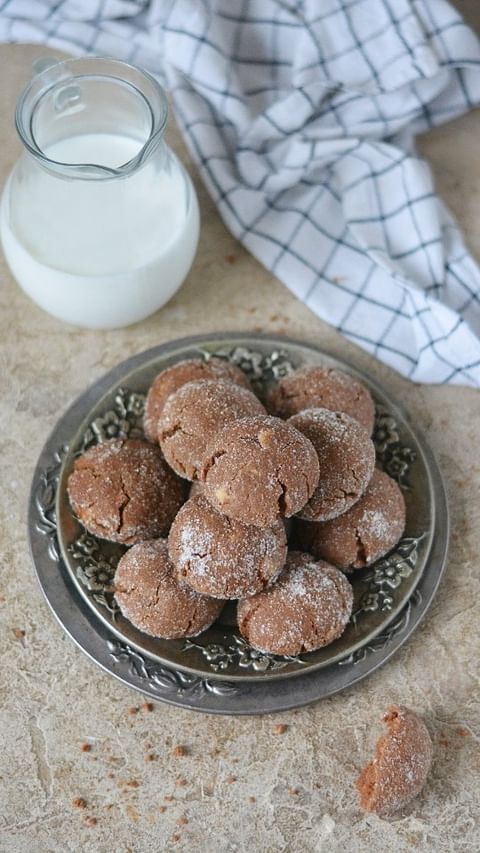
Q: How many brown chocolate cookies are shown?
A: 11